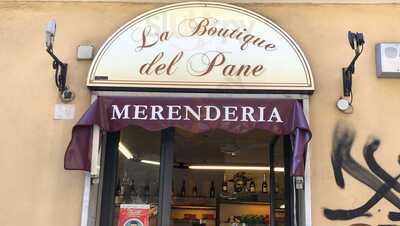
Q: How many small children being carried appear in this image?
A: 0